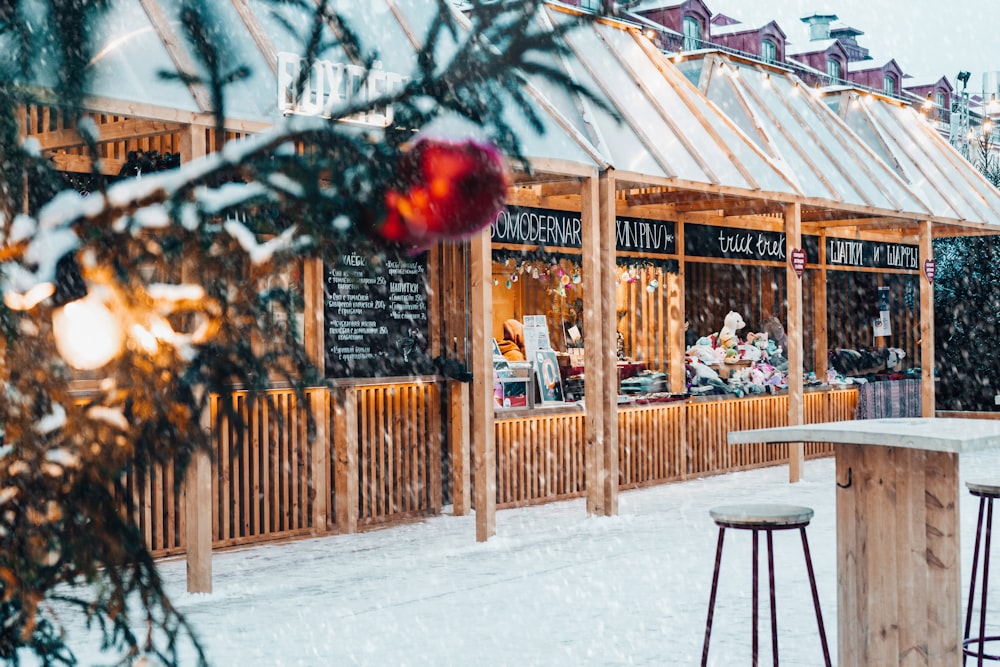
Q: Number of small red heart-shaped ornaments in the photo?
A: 2